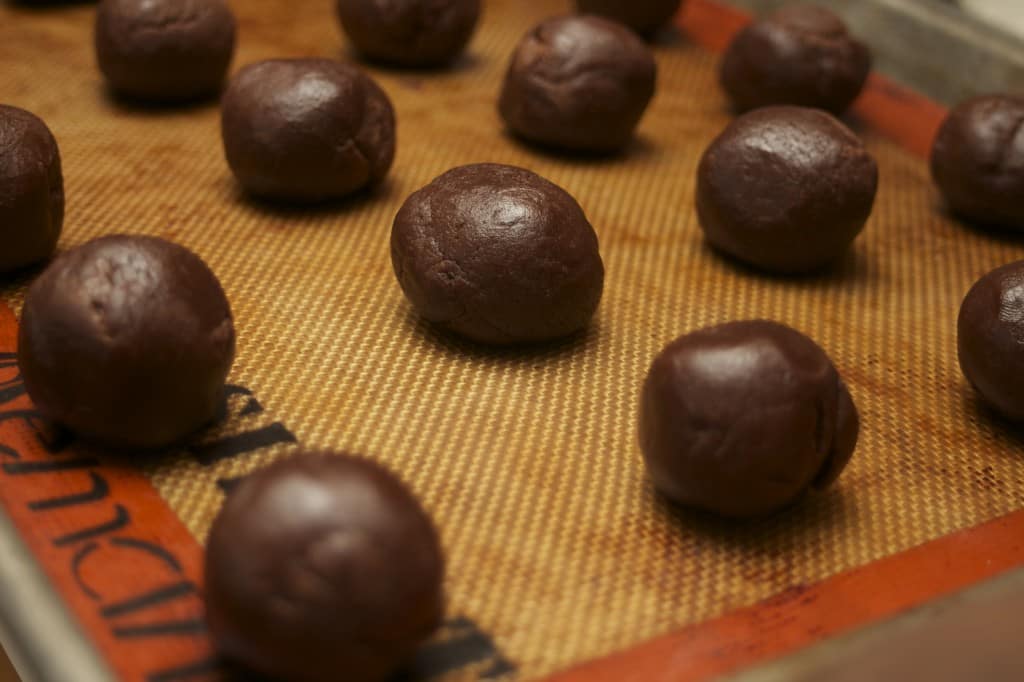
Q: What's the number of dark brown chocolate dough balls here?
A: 14